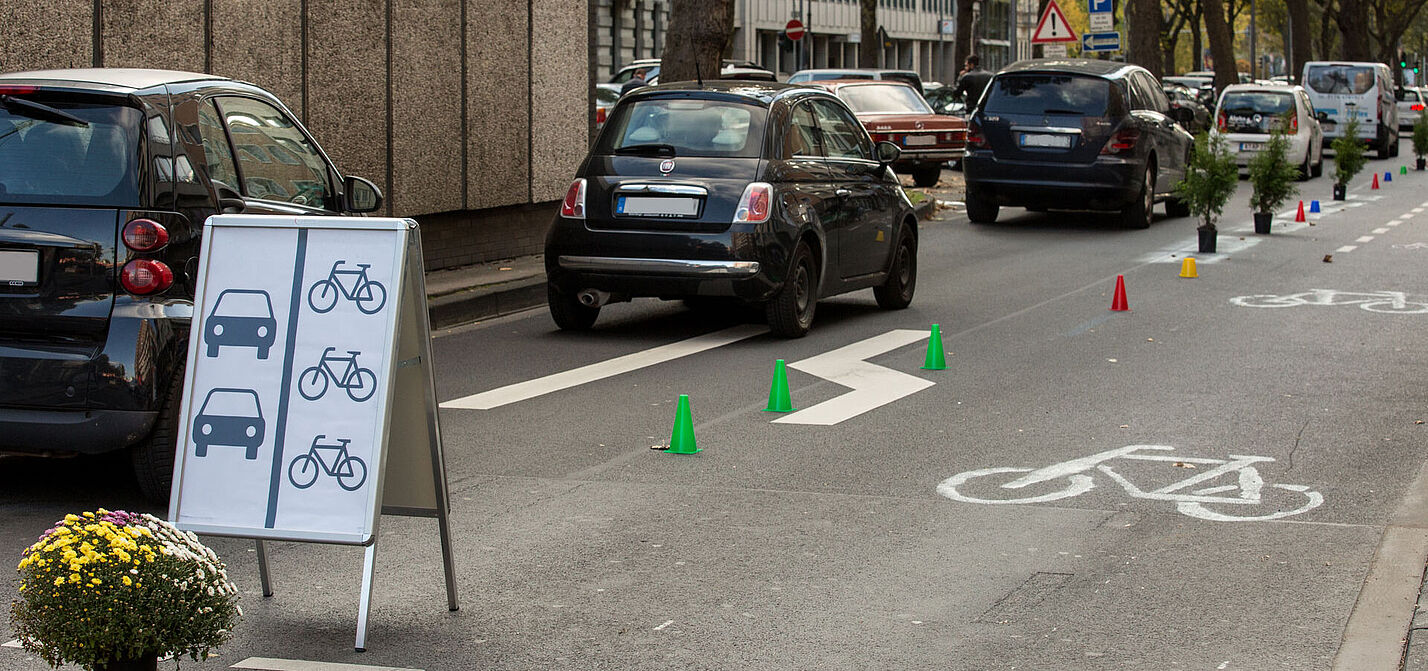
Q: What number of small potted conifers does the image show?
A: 4